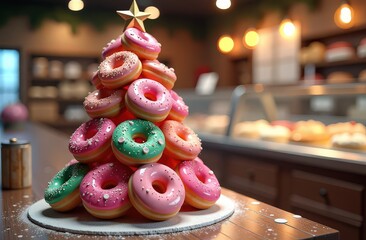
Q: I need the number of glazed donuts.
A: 15